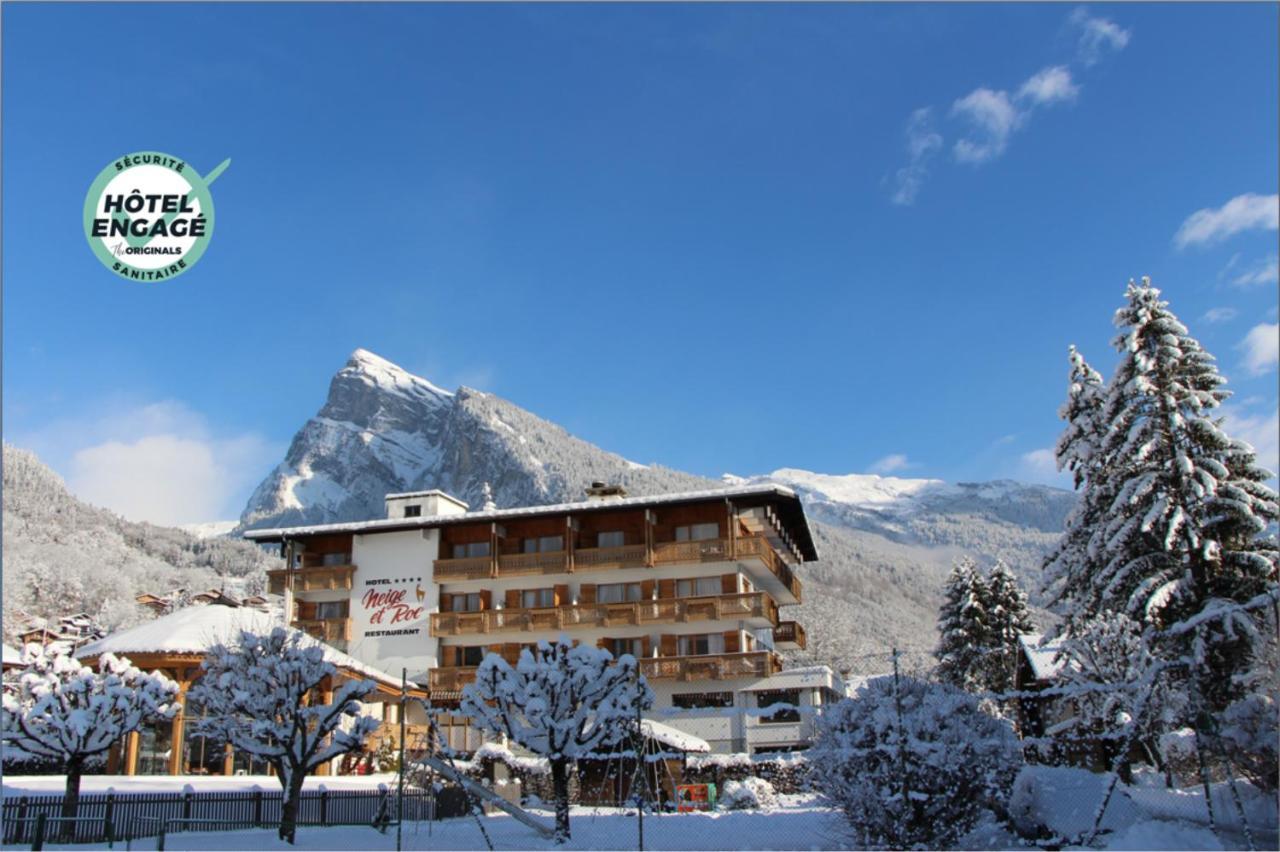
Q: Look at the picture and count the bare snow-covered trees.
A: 3